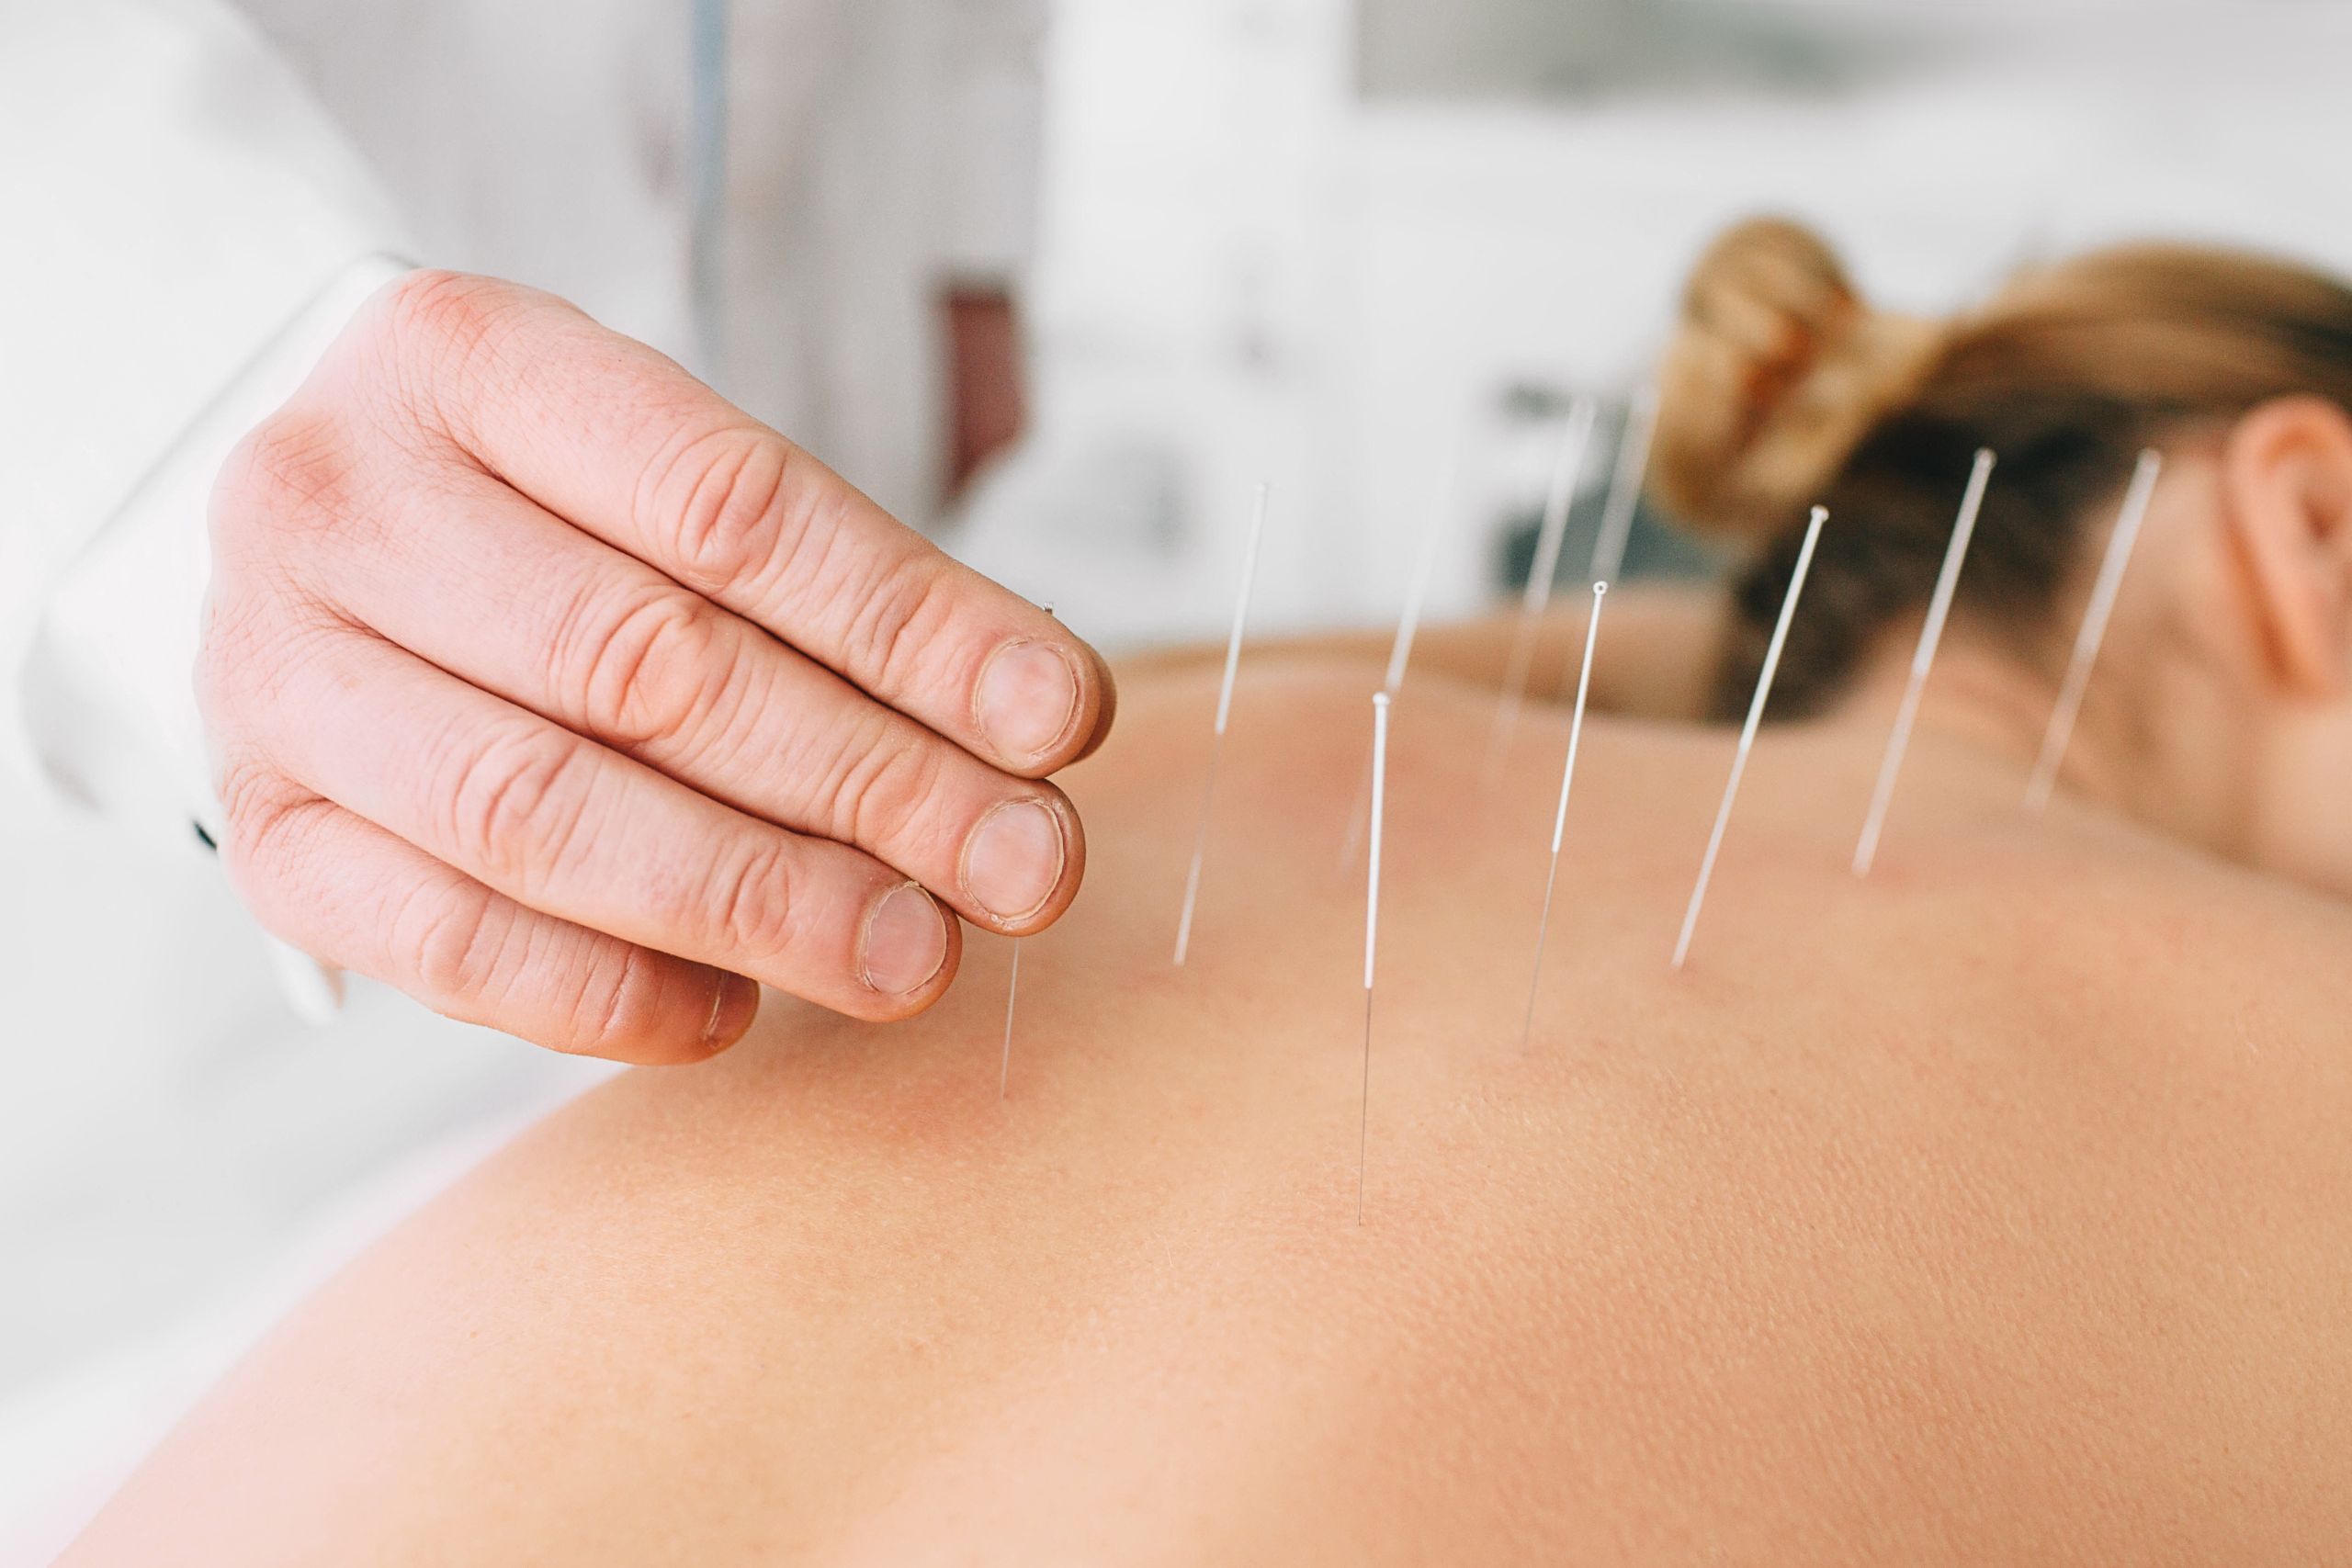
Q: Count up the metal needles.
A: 10